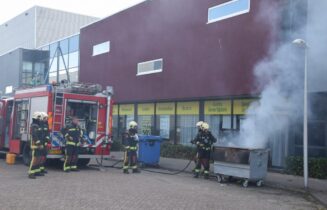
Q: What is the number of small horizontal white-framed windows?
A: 3